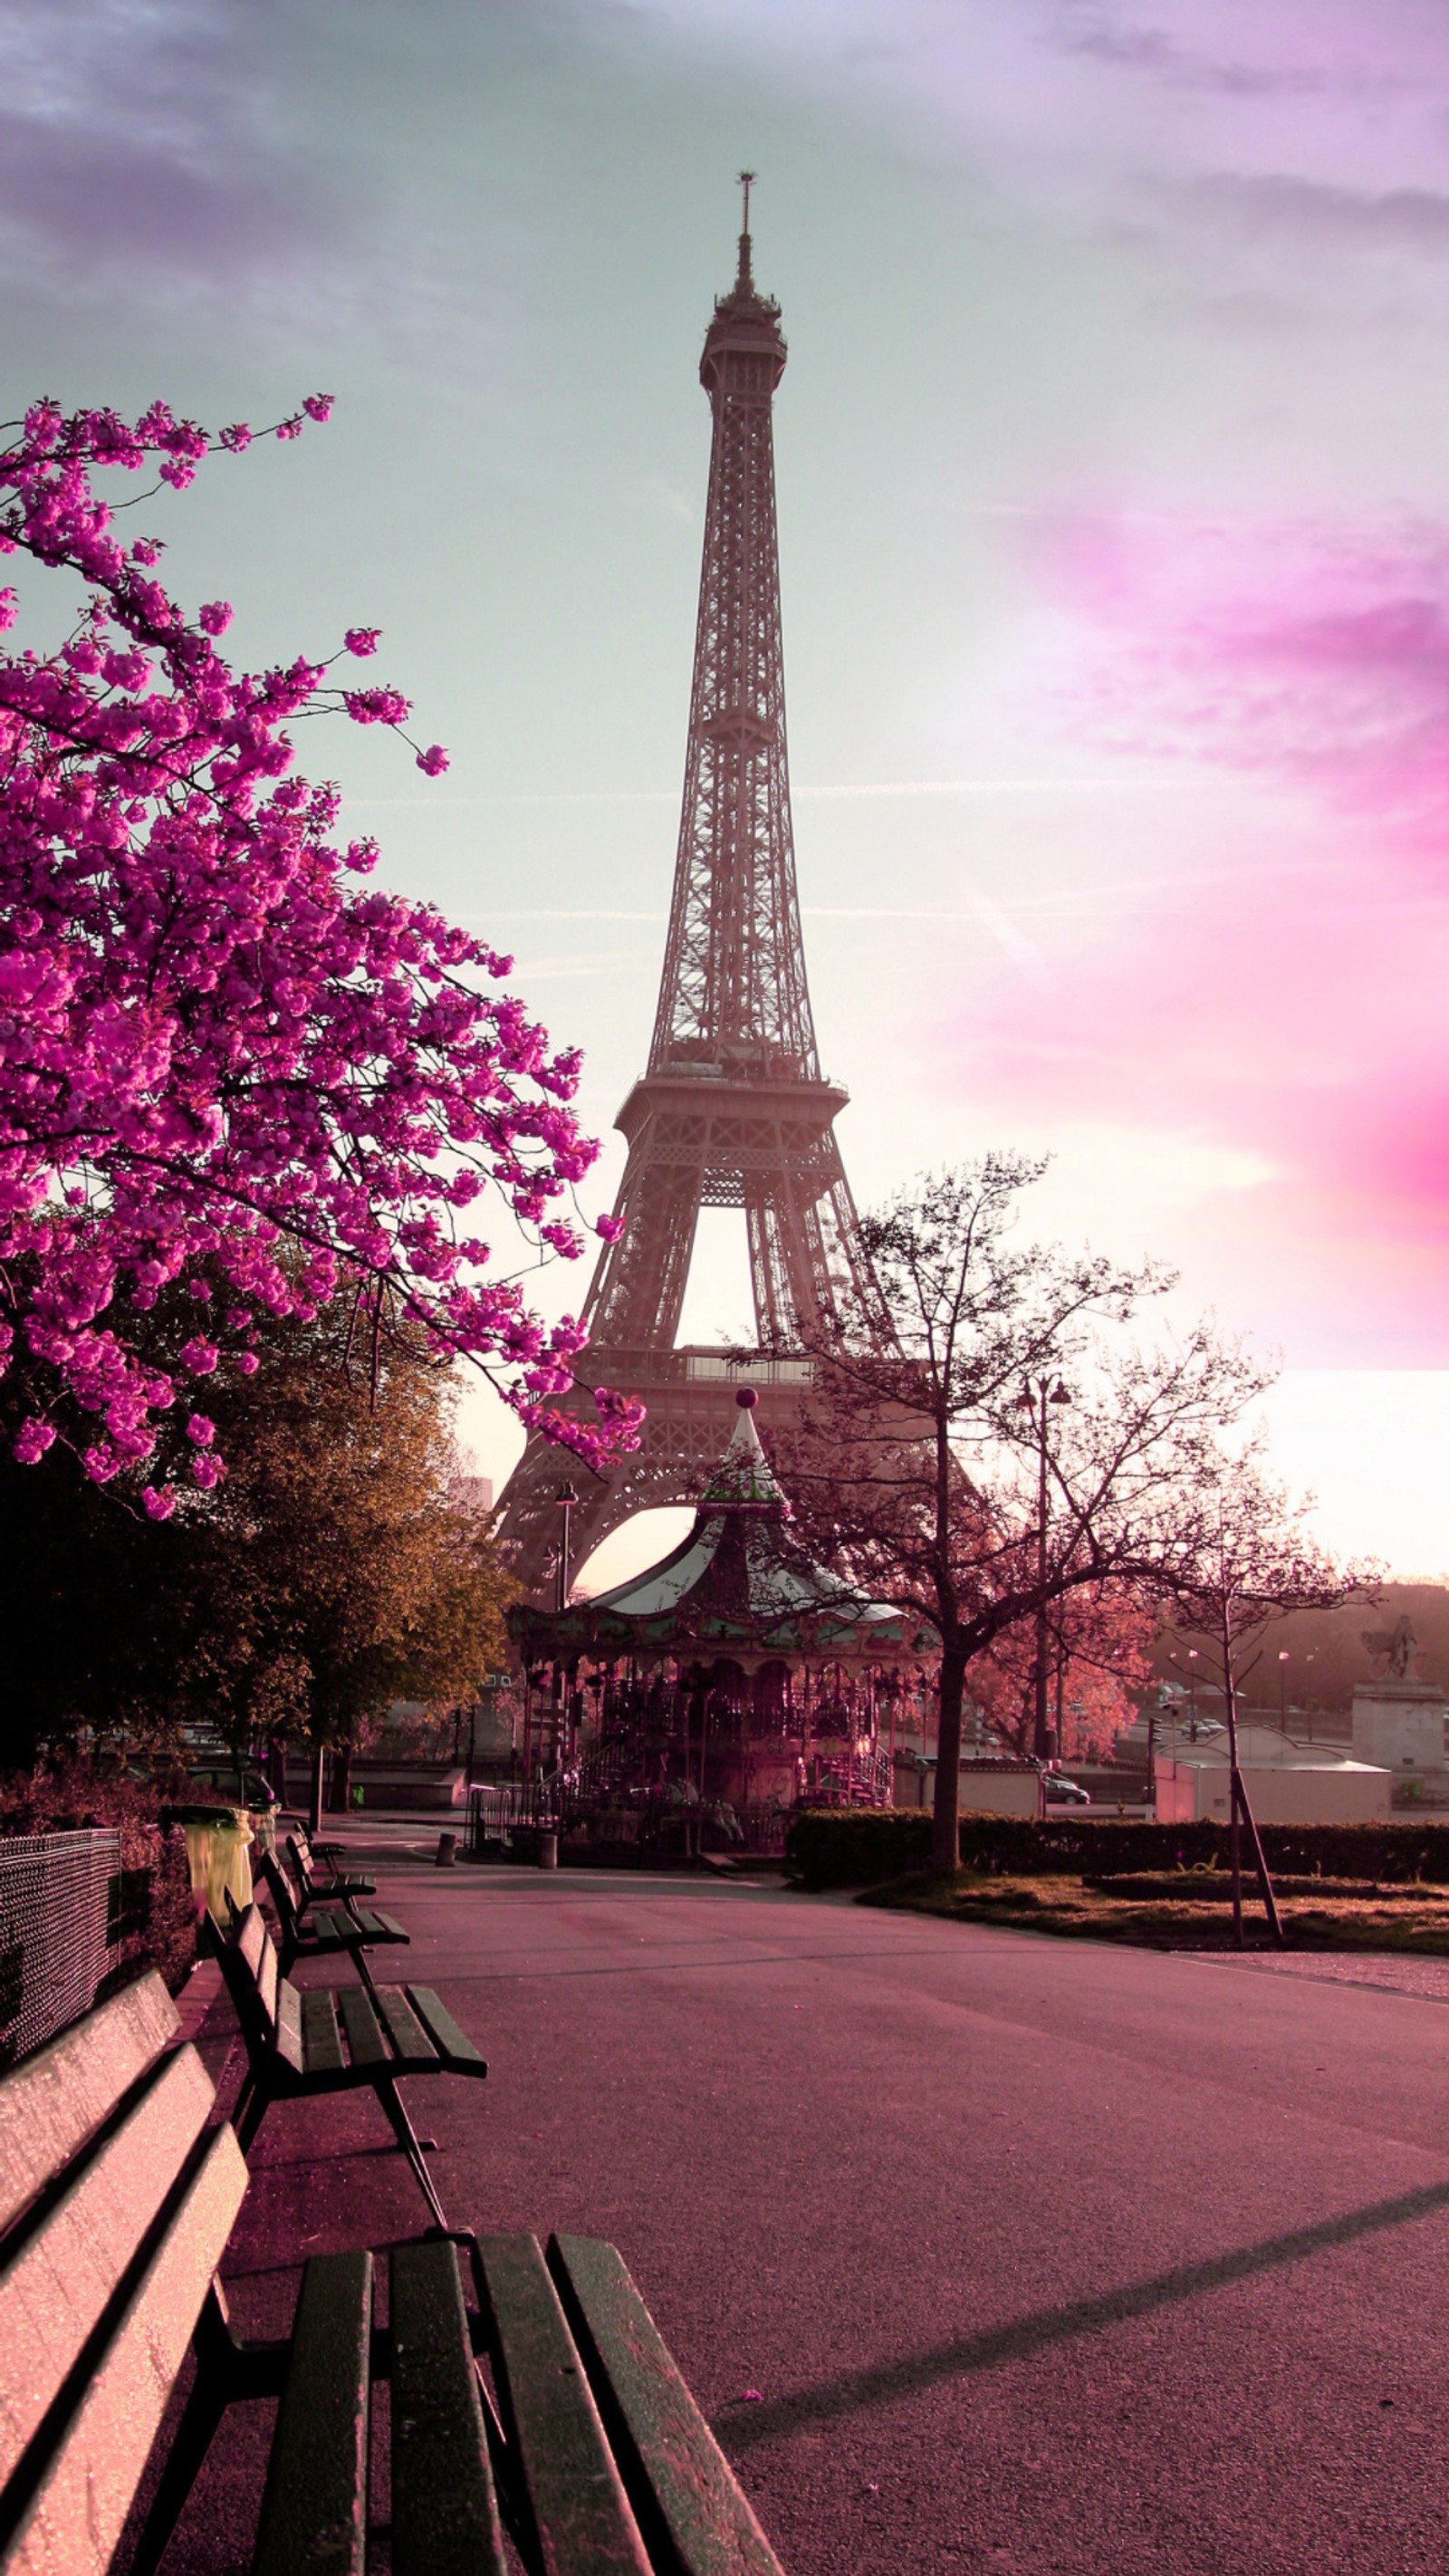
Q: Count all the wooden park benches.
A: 5